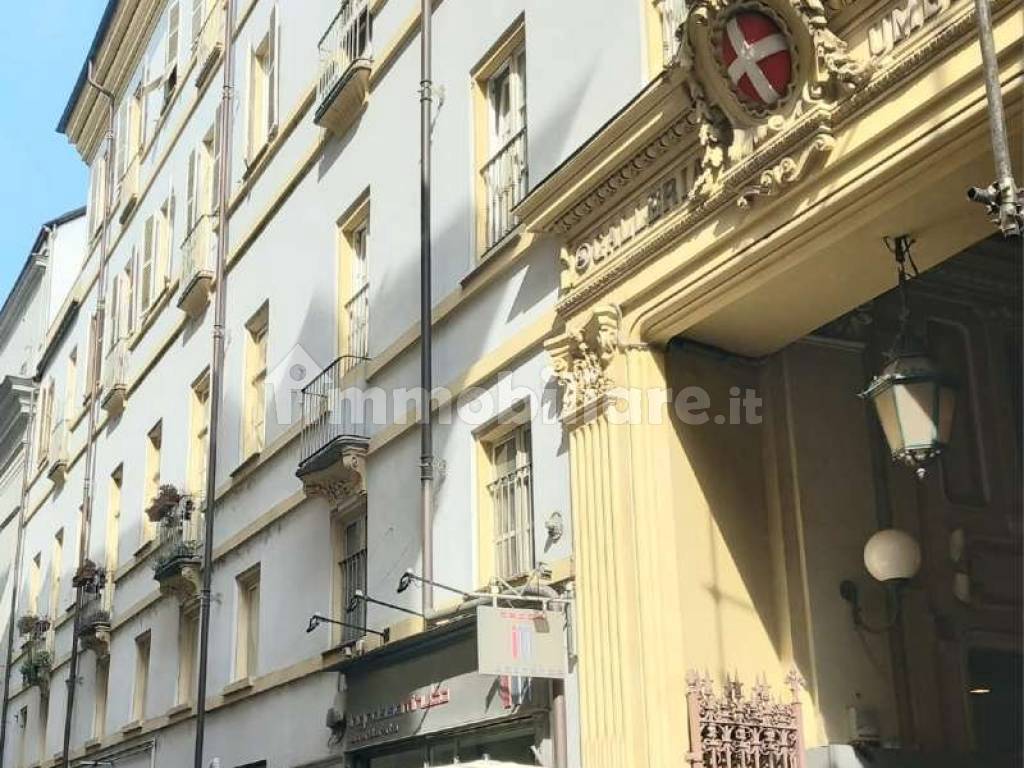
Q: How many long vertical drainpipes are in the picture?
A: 4